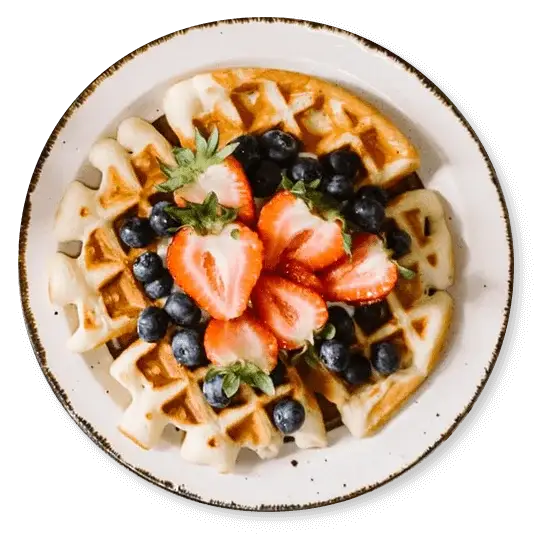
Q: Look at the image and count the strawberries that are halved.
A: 6